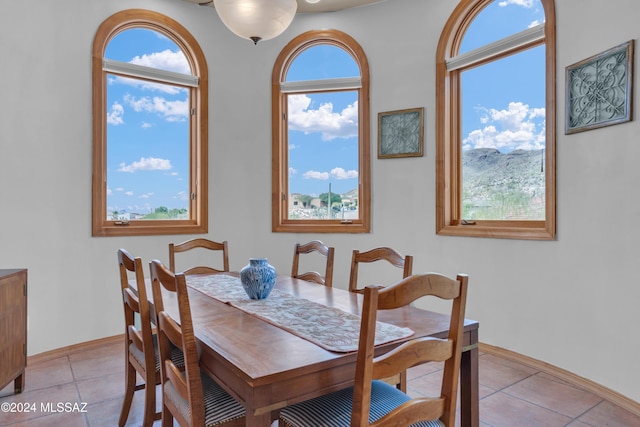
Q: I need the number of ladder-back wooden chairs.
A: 6